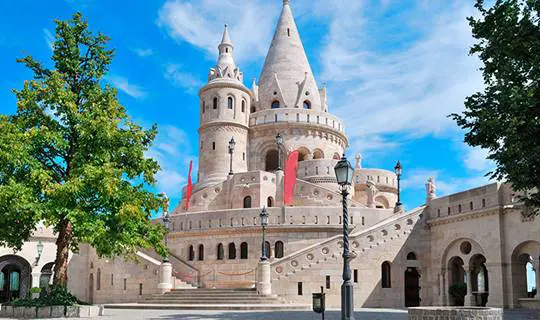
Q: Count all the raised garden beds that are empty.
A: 1